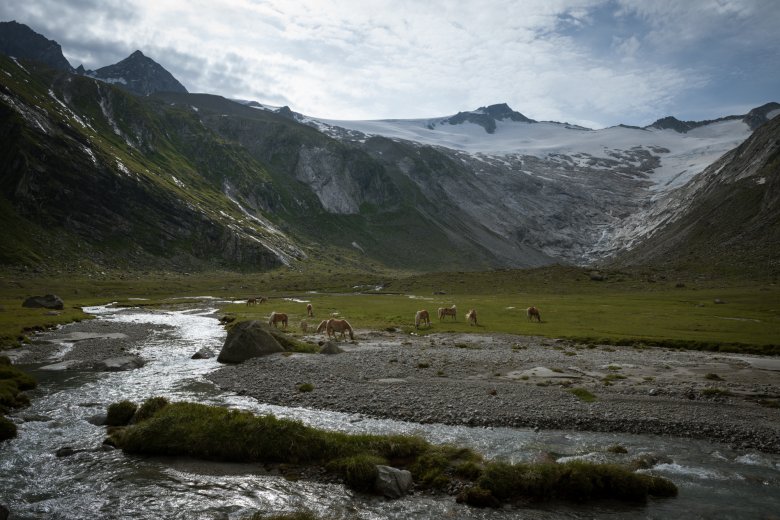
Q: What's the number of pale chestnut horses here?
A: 11